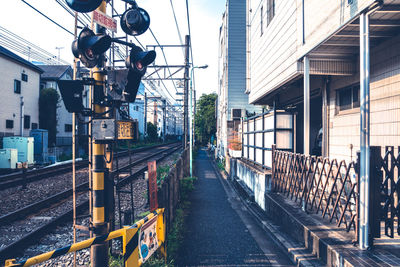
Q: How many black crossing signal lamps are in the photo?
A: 4